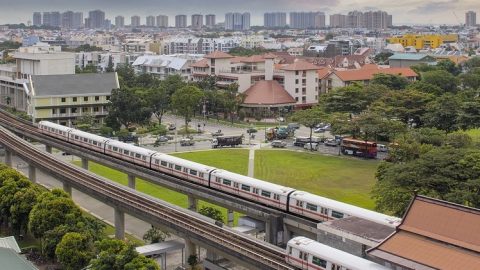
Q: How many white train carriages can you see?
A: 7